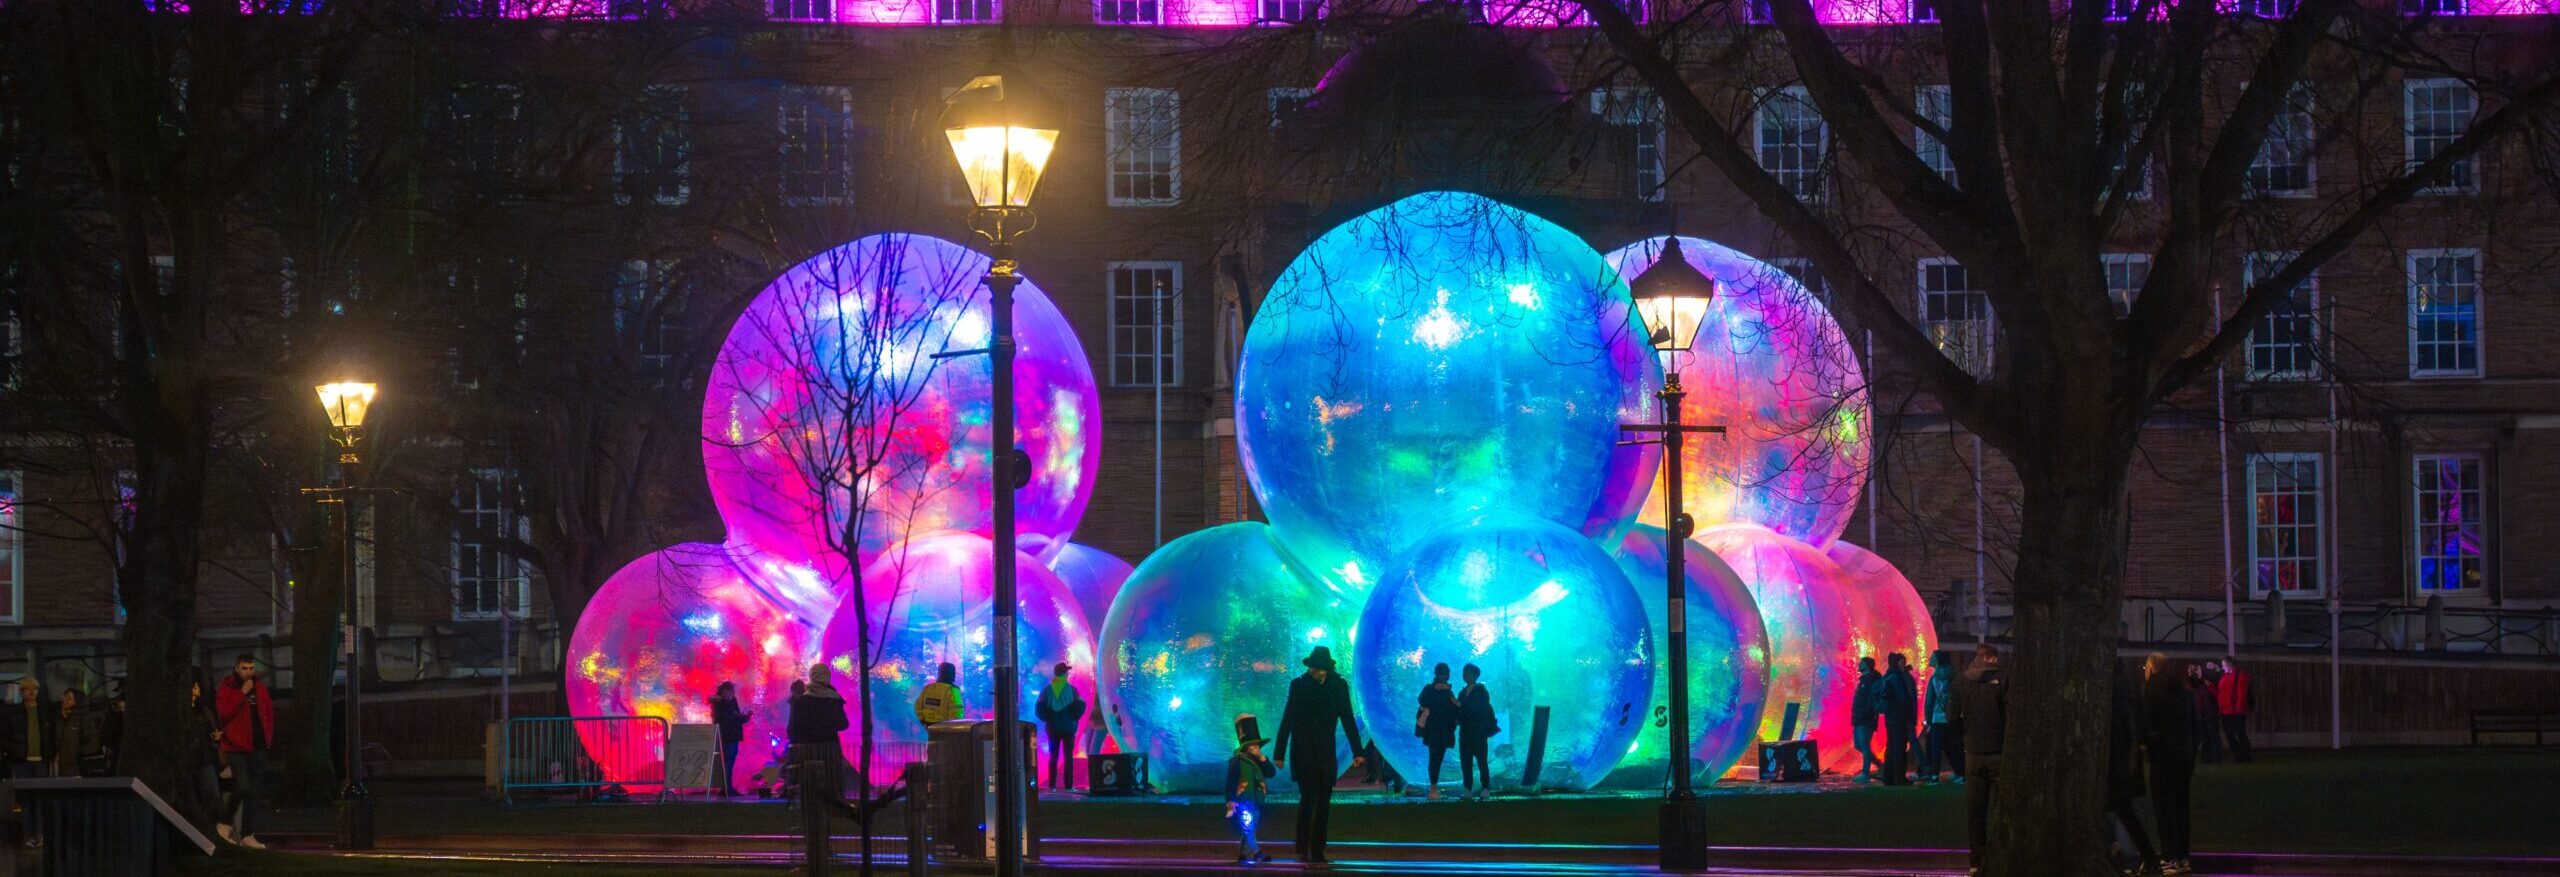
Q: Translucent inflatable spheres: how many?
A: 11